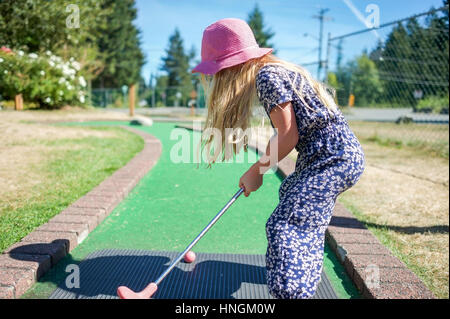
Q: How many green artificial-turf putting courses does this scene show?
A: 1